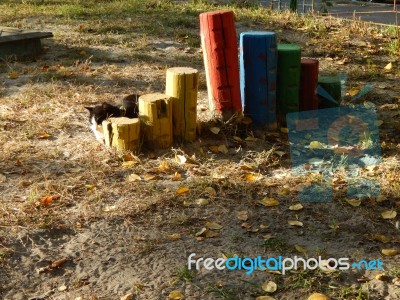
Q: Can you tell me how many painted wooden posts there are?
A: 8